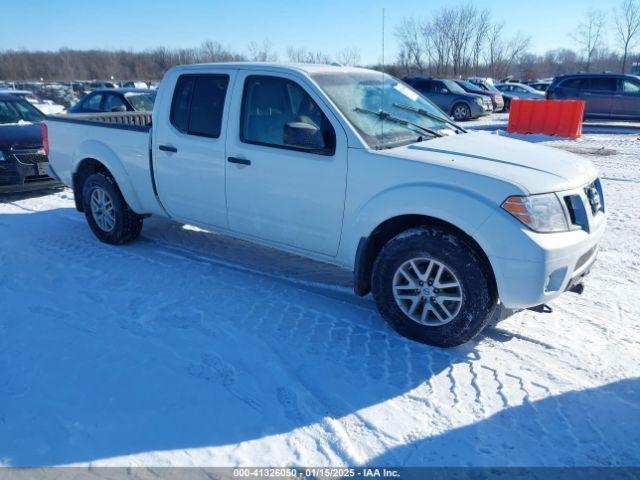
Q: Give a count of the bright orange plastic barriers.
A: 1